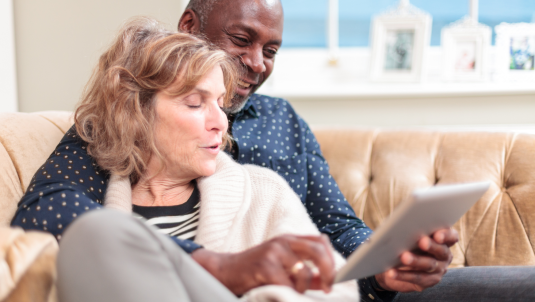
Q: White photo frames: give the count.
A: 3